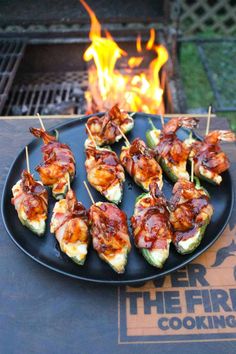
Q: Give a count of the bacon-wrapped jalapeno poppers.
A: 11